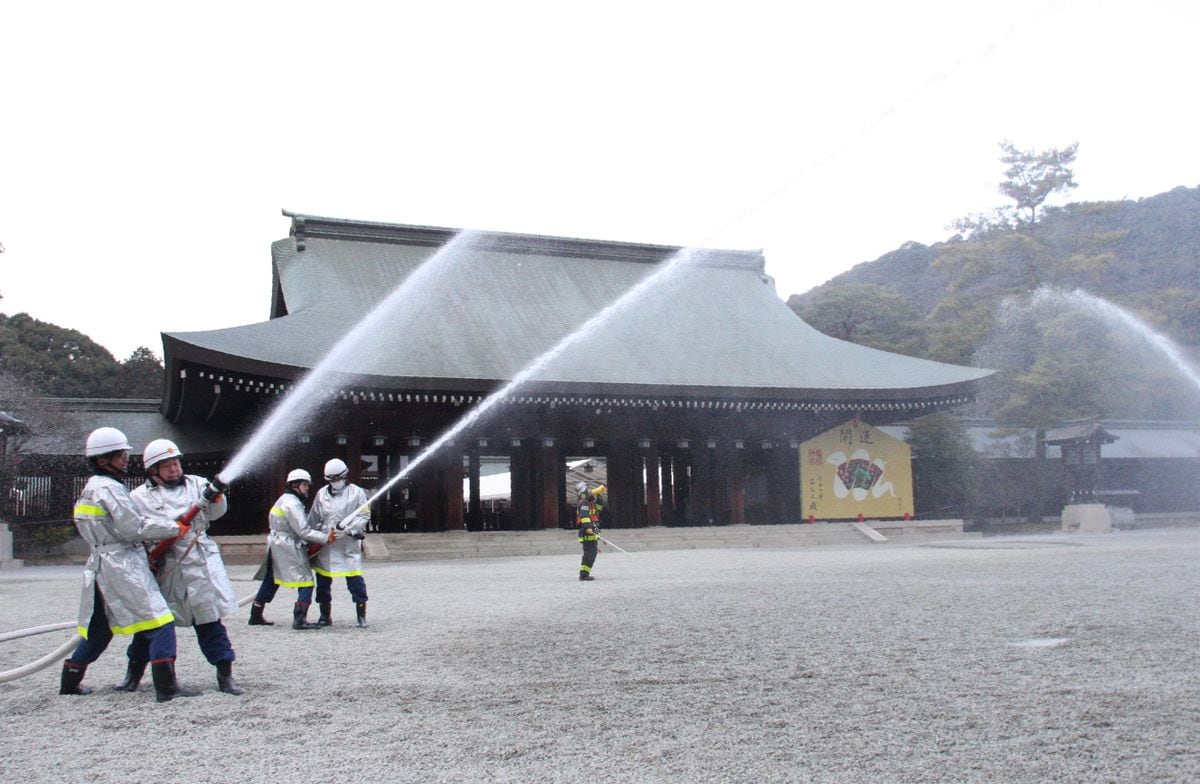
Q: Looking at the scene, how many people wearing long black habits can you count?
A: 0